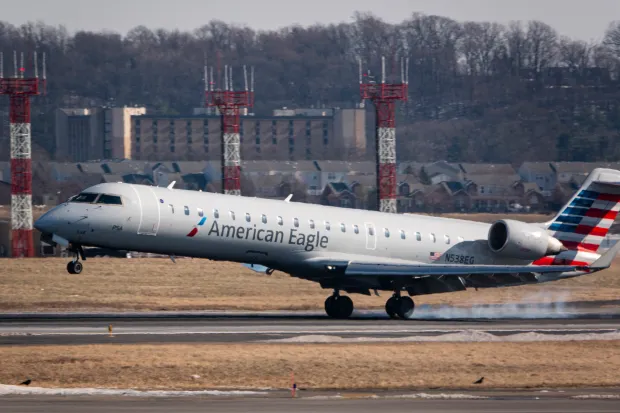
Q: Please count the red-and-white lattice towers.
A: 3